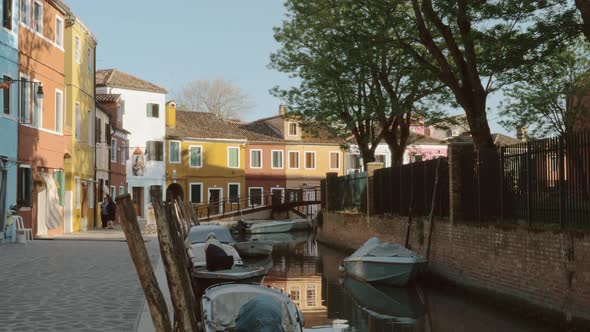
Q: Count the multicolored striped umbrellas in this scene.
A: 0